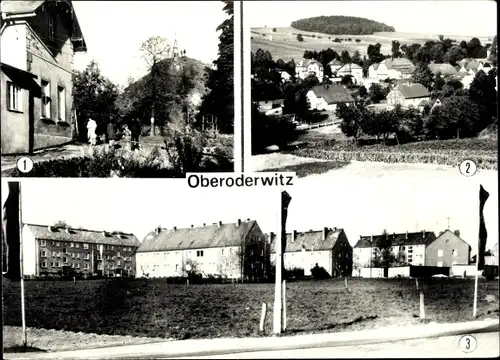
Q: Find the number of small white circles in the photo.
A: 3